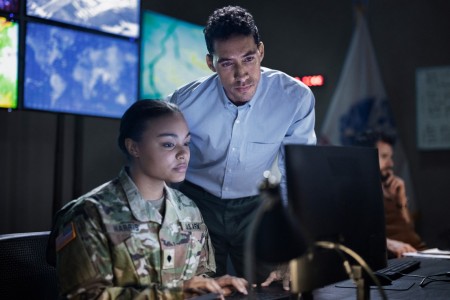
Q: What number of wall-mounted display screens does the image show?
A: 5